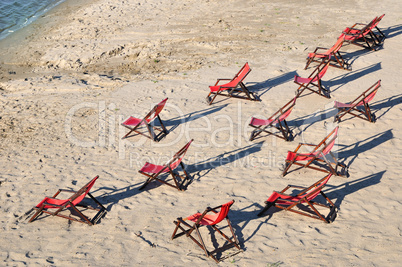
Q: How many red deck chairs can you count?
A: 13